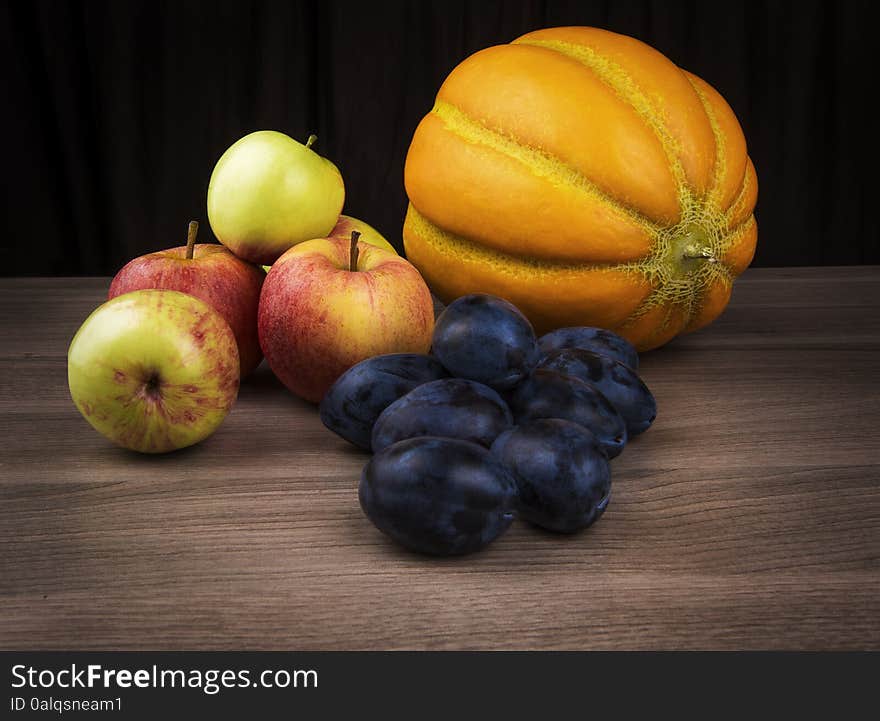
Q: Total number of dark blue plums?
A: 8